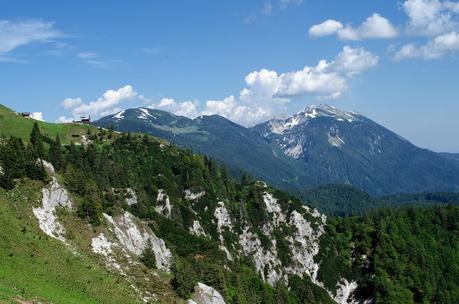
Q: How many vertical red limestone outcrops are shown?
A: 0